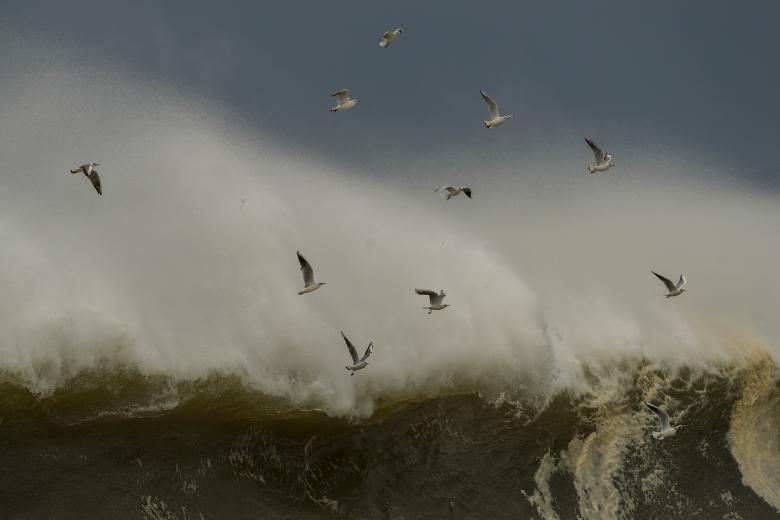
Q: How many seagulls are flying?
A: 11